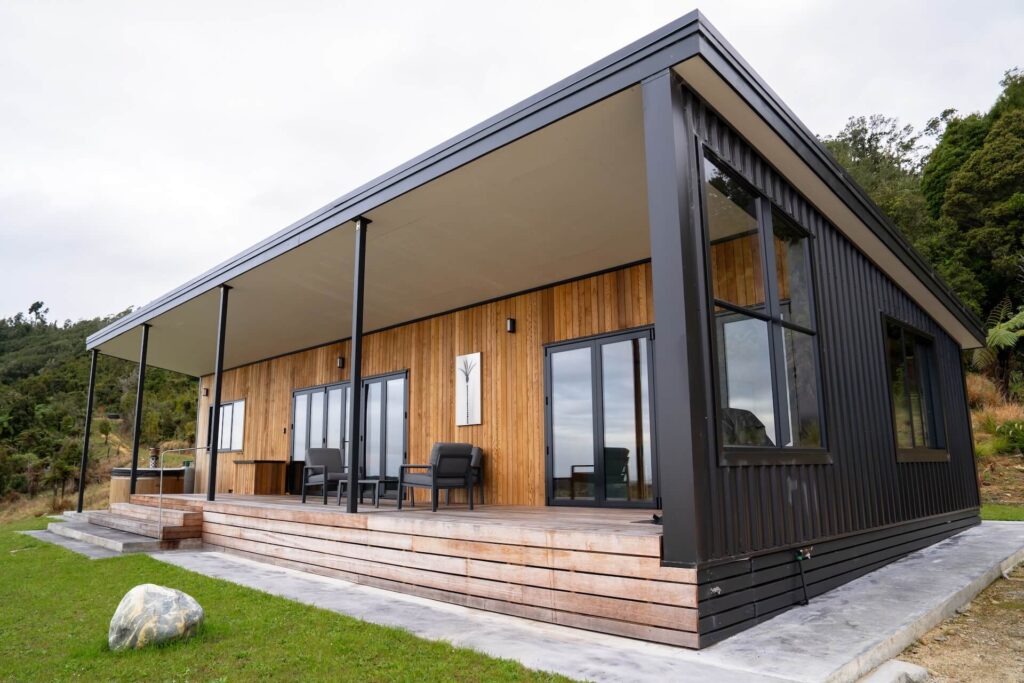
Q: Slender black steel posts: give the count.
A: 4